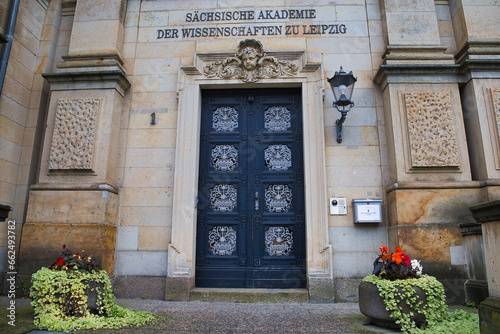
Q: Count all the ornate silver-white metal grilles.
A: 8